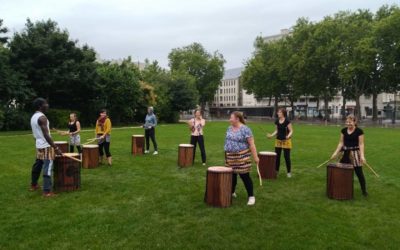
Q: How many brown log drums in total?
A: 8